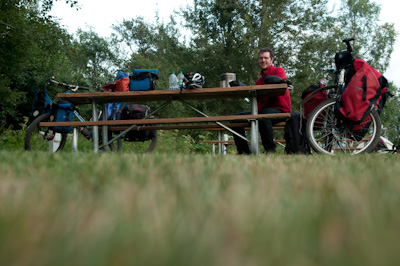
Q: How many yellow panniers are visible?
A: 0